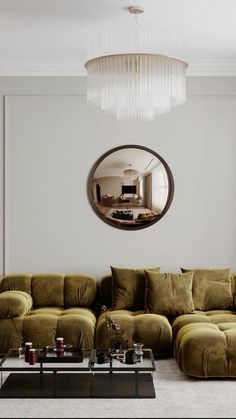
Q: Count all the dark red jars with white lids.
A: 3